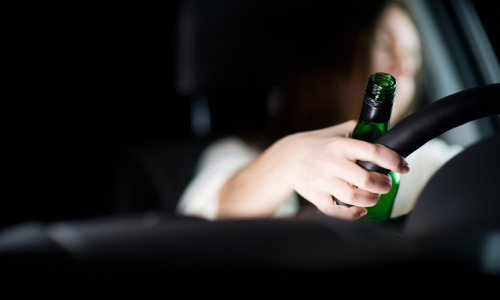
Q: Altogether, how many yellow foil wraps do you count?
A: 0